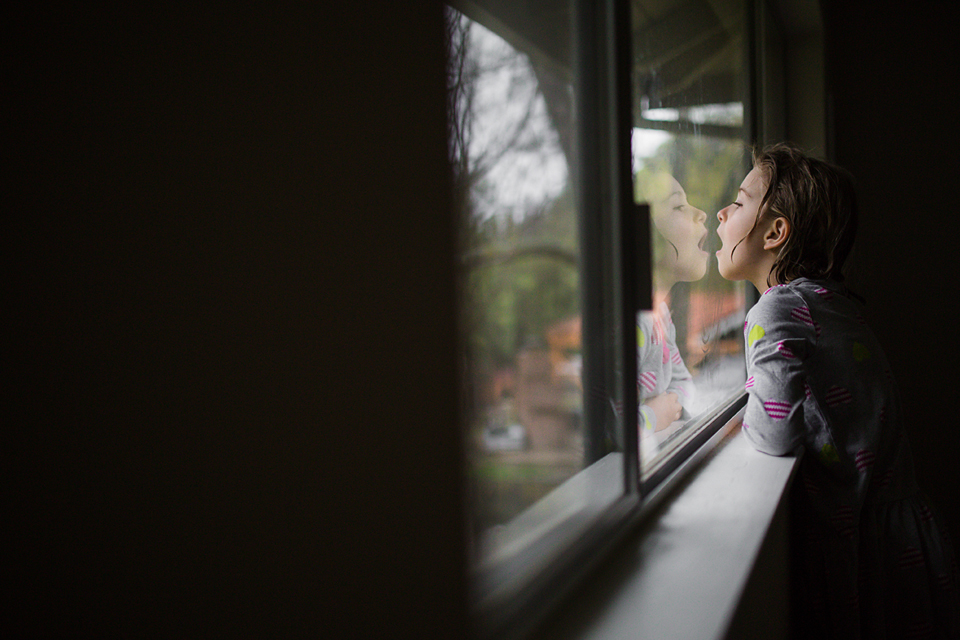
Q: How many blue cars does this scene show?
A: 0